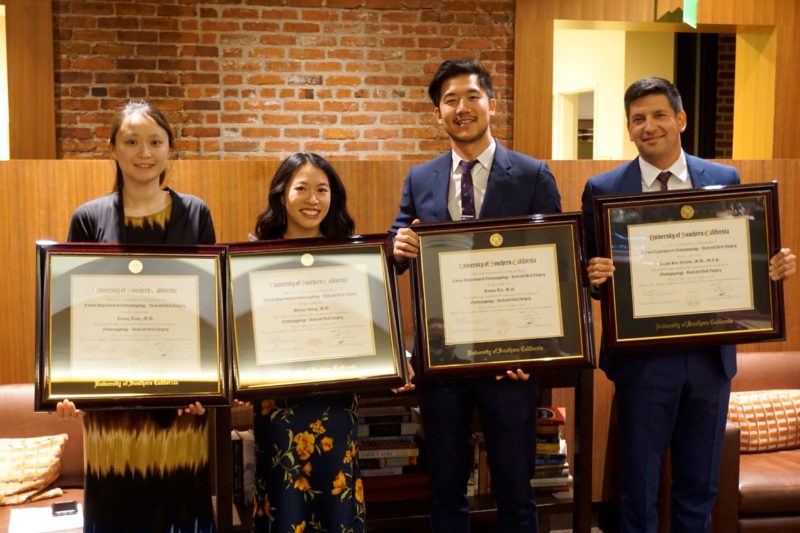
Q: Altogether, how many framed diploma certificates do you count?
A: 4